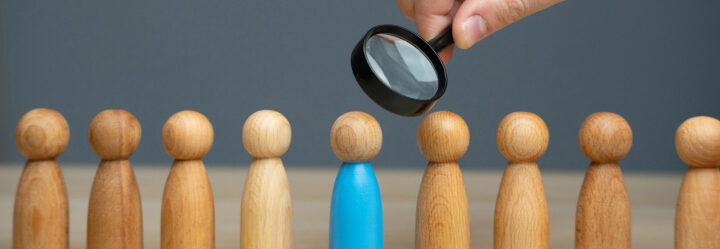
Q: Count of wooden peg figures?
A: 9